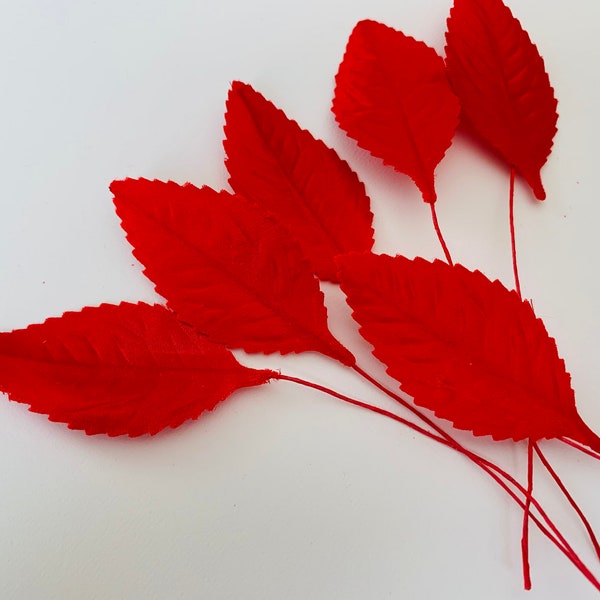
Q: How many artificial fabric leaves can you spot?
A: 6